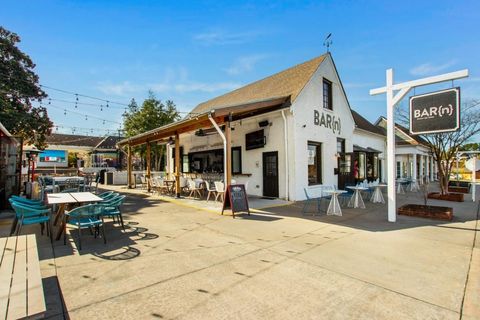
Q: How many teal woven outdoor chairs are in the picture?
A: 7